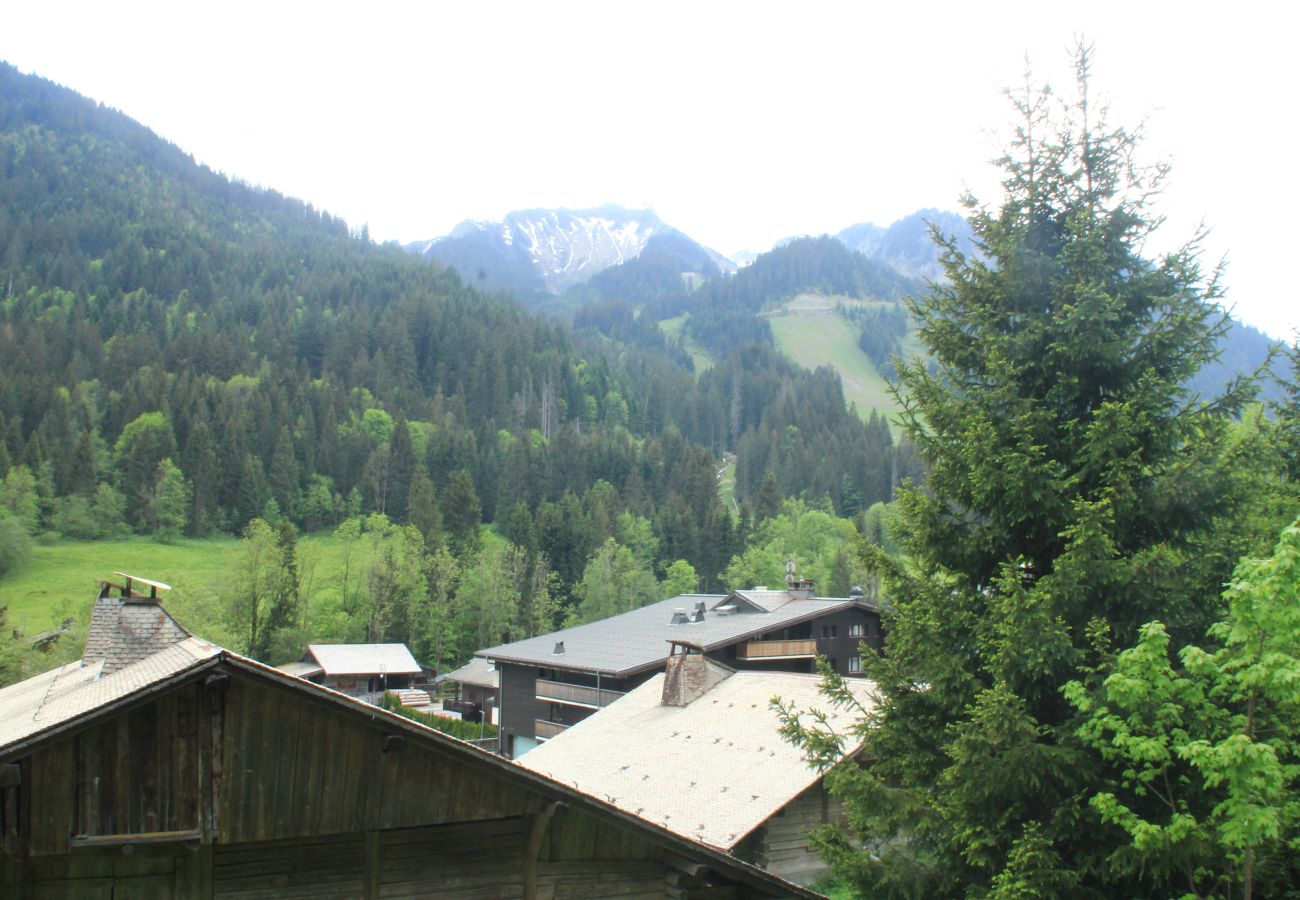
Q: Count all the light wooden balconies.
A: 3